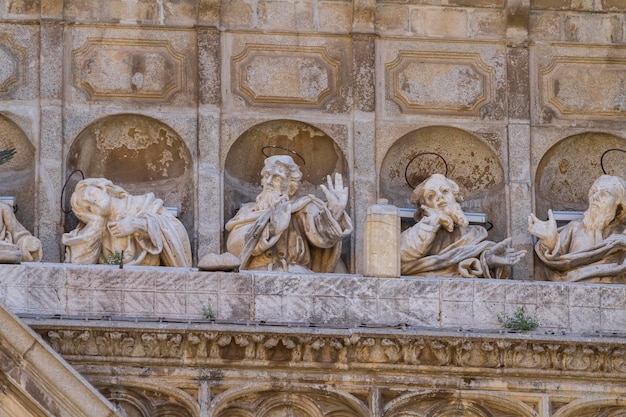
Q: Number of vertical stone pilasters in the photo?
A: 4